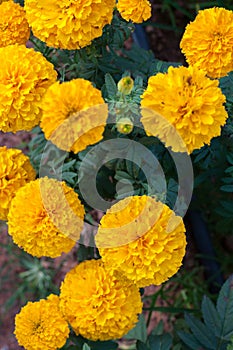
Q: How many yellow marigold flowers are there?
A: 12